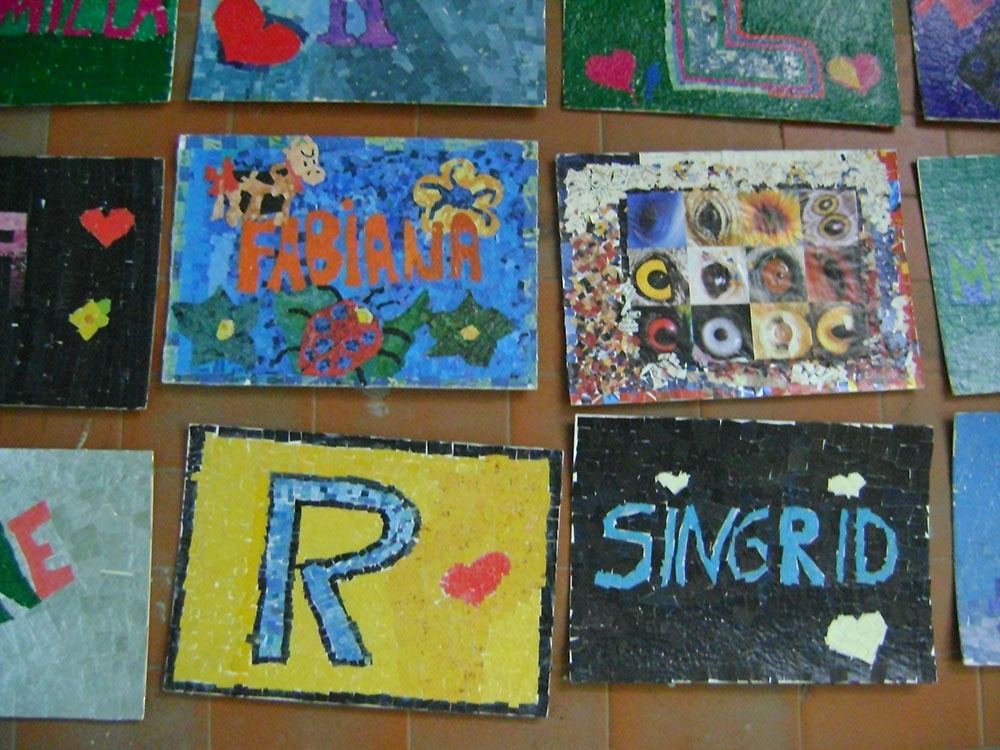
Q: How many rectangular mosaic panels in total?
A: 12